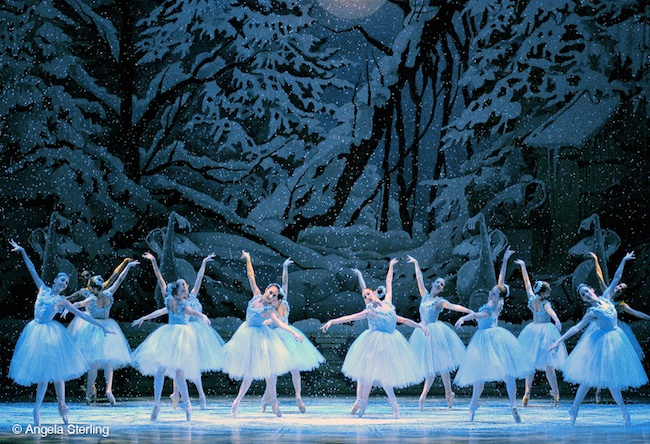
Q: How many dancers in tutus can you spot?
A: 14